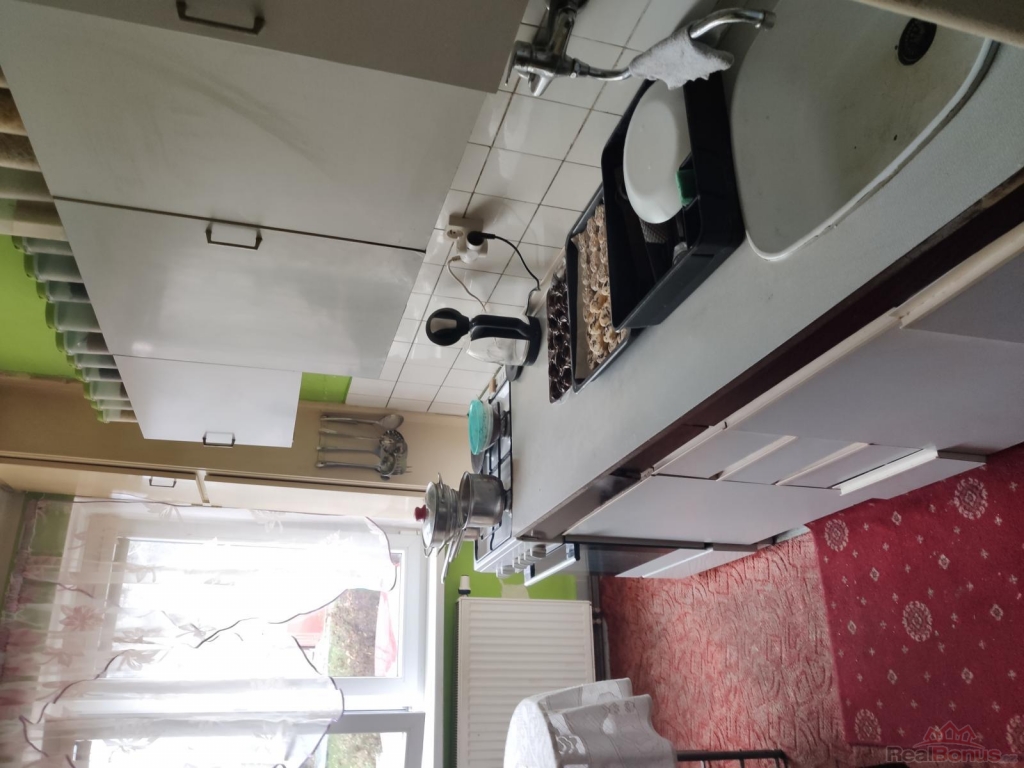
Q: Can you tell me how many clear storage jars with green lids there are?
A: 10